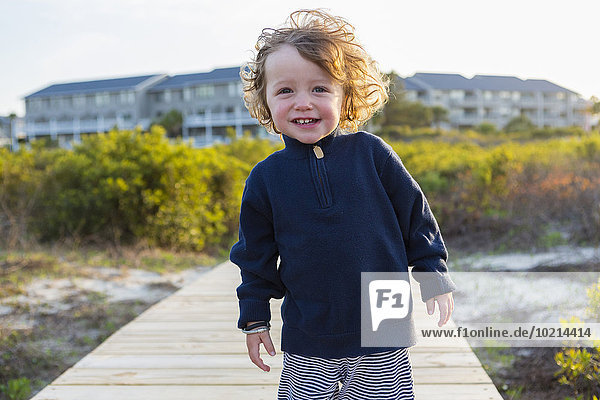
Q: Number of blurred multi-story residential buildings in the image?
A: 2